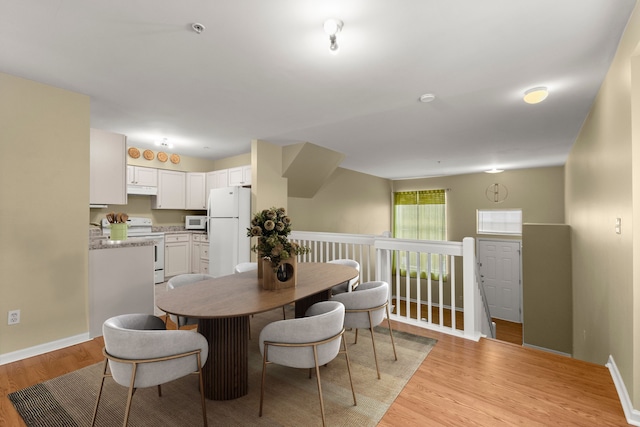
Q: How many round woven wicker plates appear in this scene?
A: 4